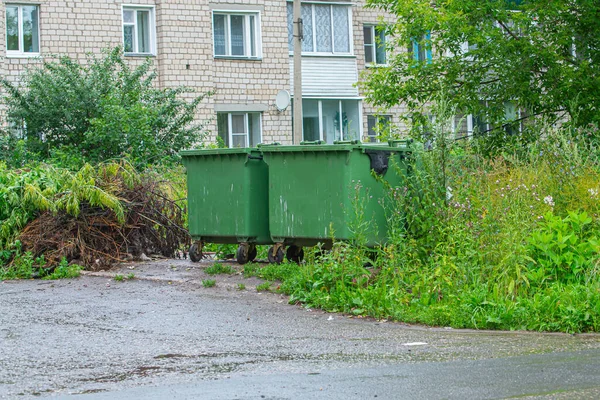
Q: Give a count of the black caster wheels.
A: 5